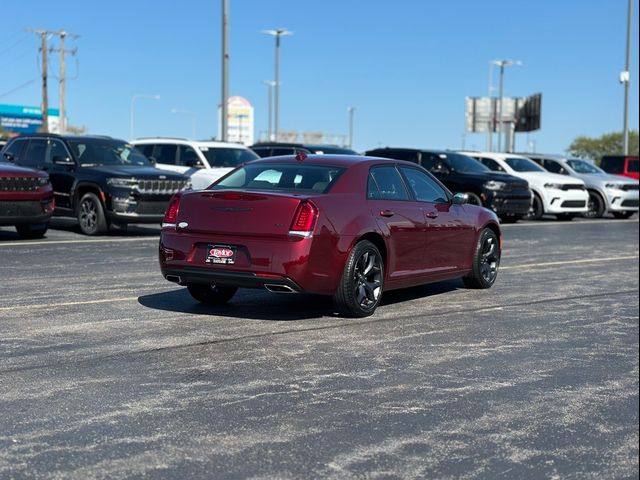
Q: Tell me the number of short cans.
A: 0